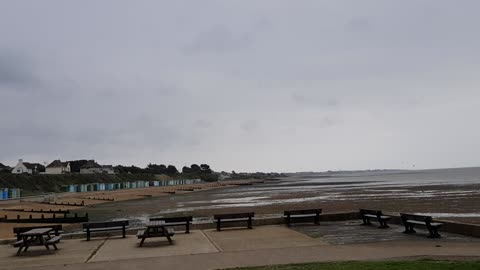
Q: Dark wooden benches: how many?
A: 7